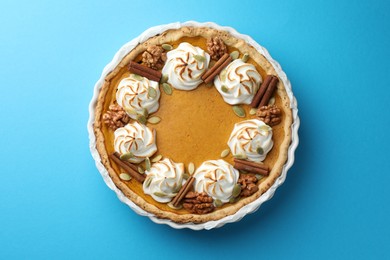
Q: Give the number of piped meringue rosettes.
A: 7